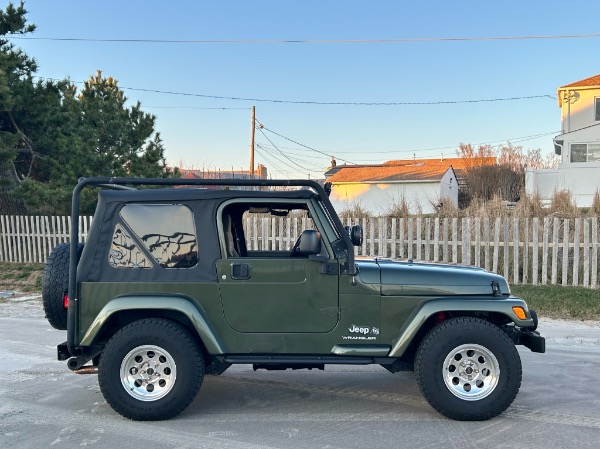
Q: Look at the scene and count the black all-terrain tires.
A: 3